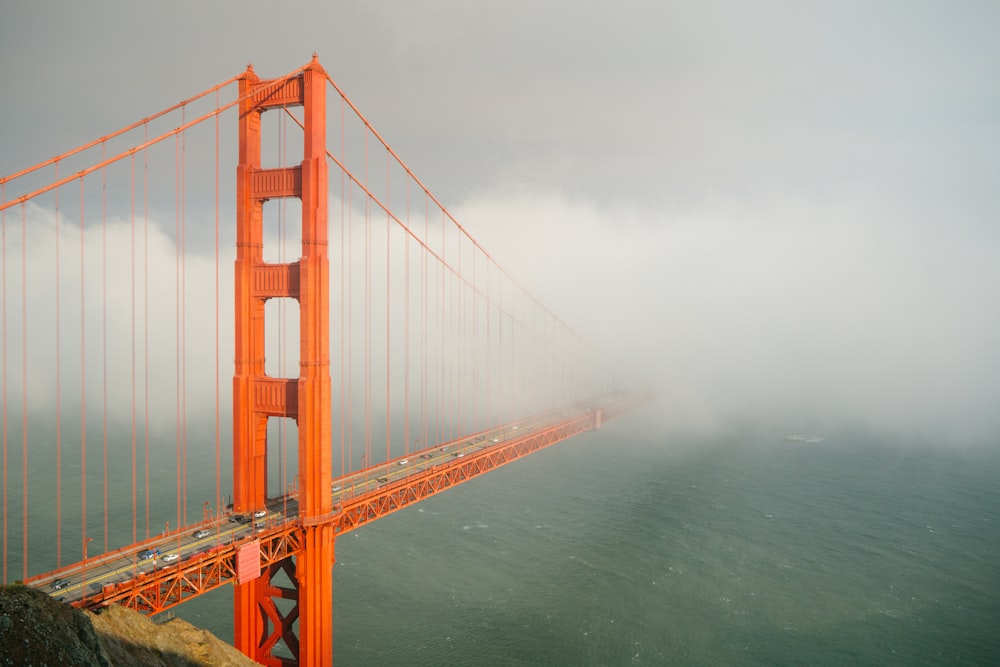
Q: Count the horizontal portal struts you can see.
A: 4